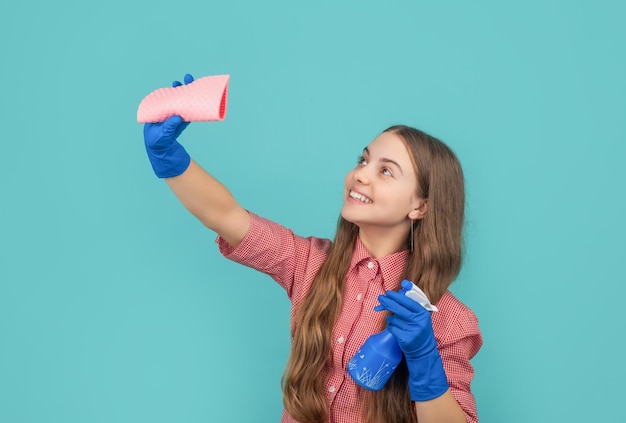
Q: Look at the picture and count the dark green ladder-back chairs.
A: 0